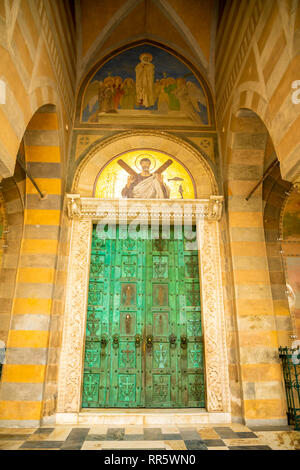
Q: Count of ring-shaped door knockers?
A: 6